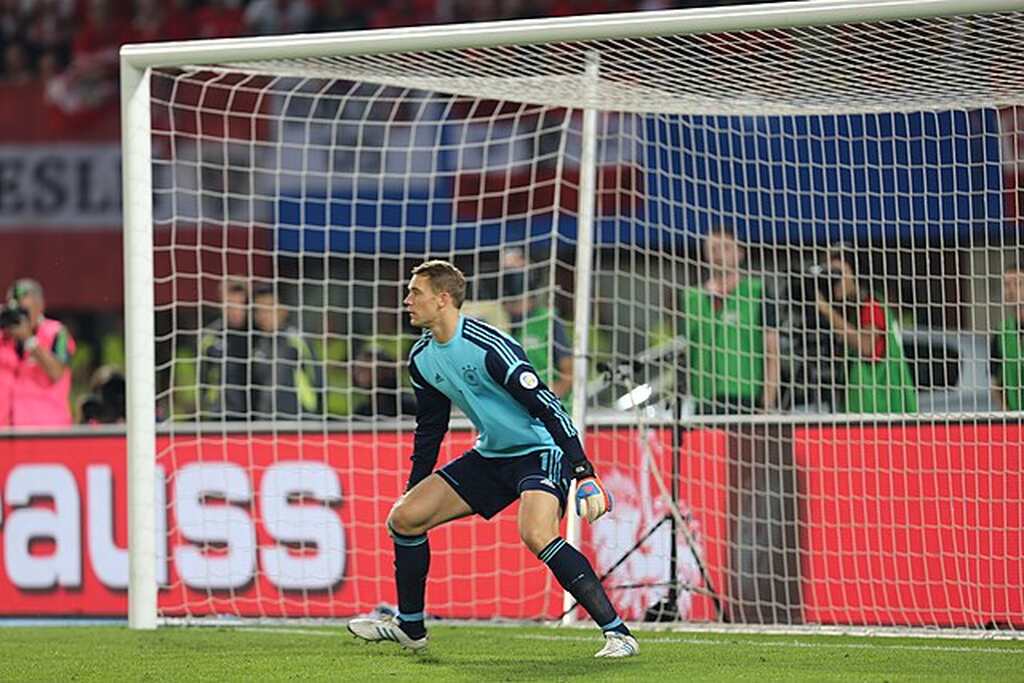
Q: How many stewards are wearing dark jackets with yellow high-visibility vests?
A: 2